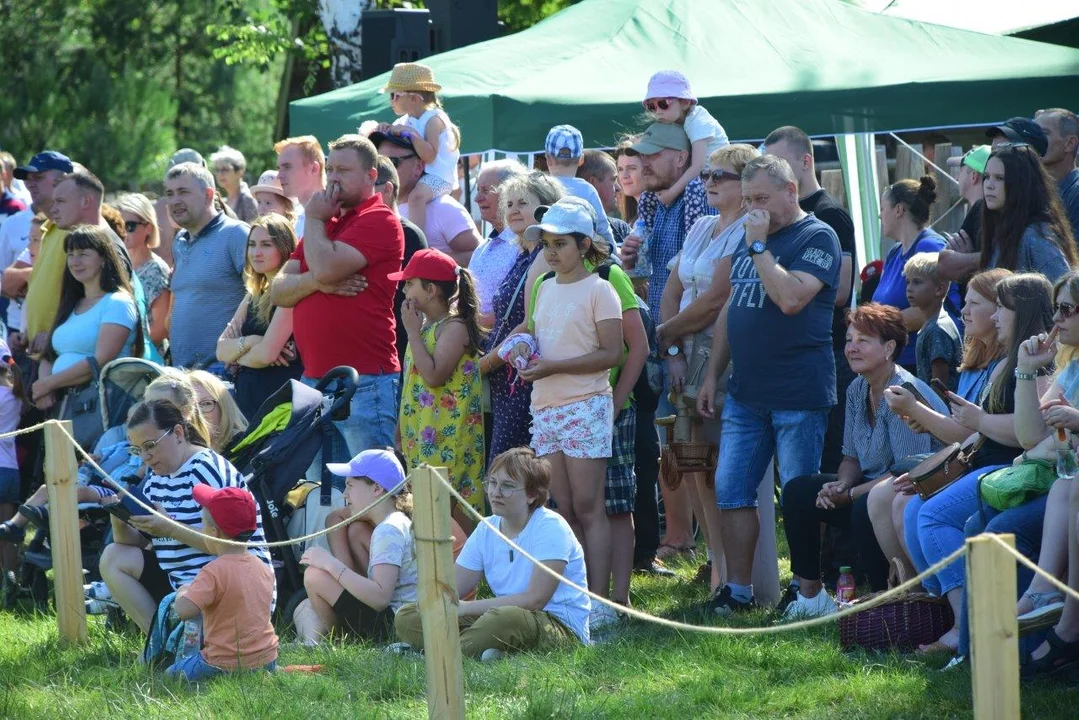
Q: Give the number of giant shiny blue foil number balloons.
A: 0